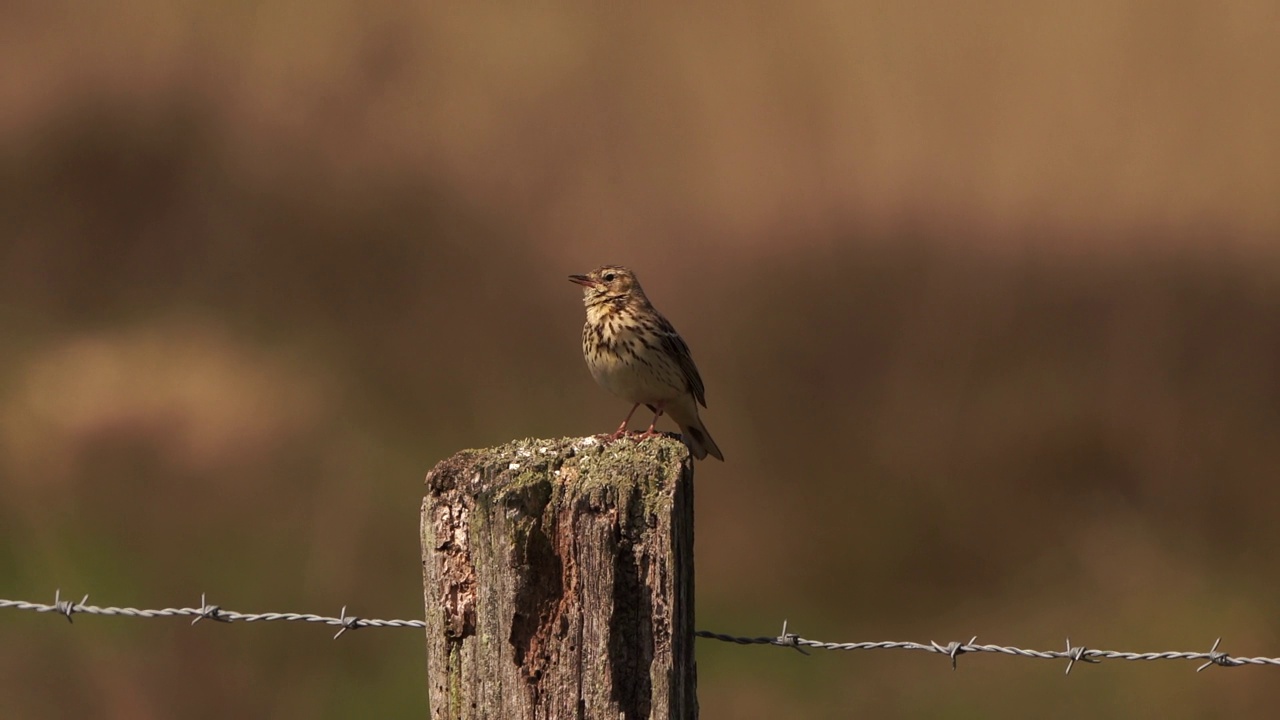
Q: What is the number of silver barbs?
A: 7